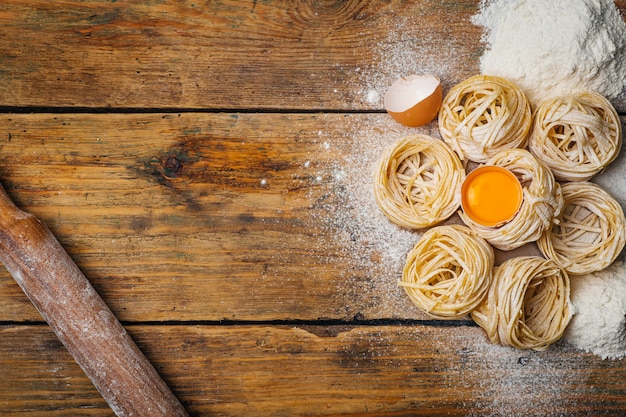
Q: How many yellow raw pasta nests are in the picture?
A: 7